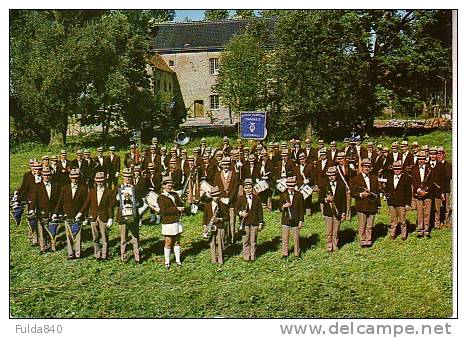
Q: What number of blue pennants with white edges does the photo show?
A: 4